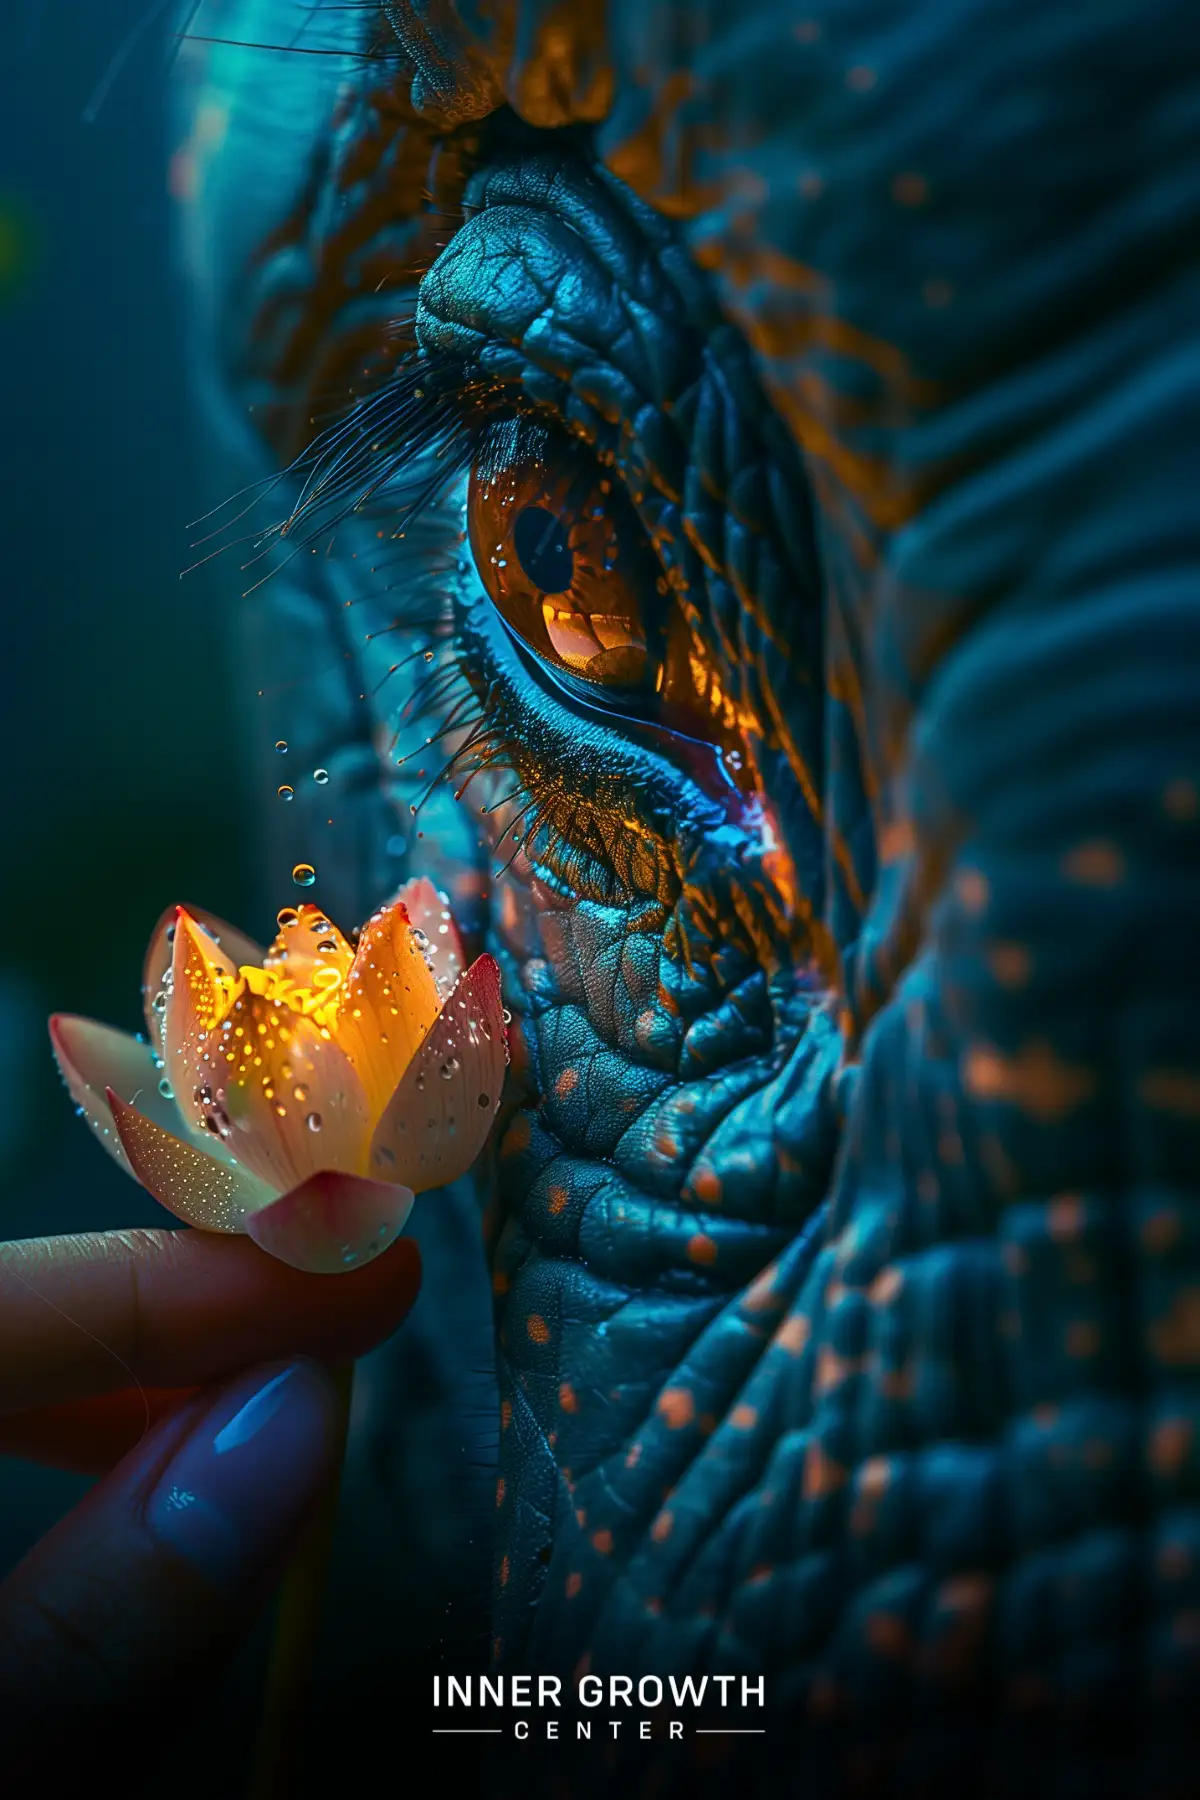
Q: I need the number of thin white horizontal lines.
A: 2